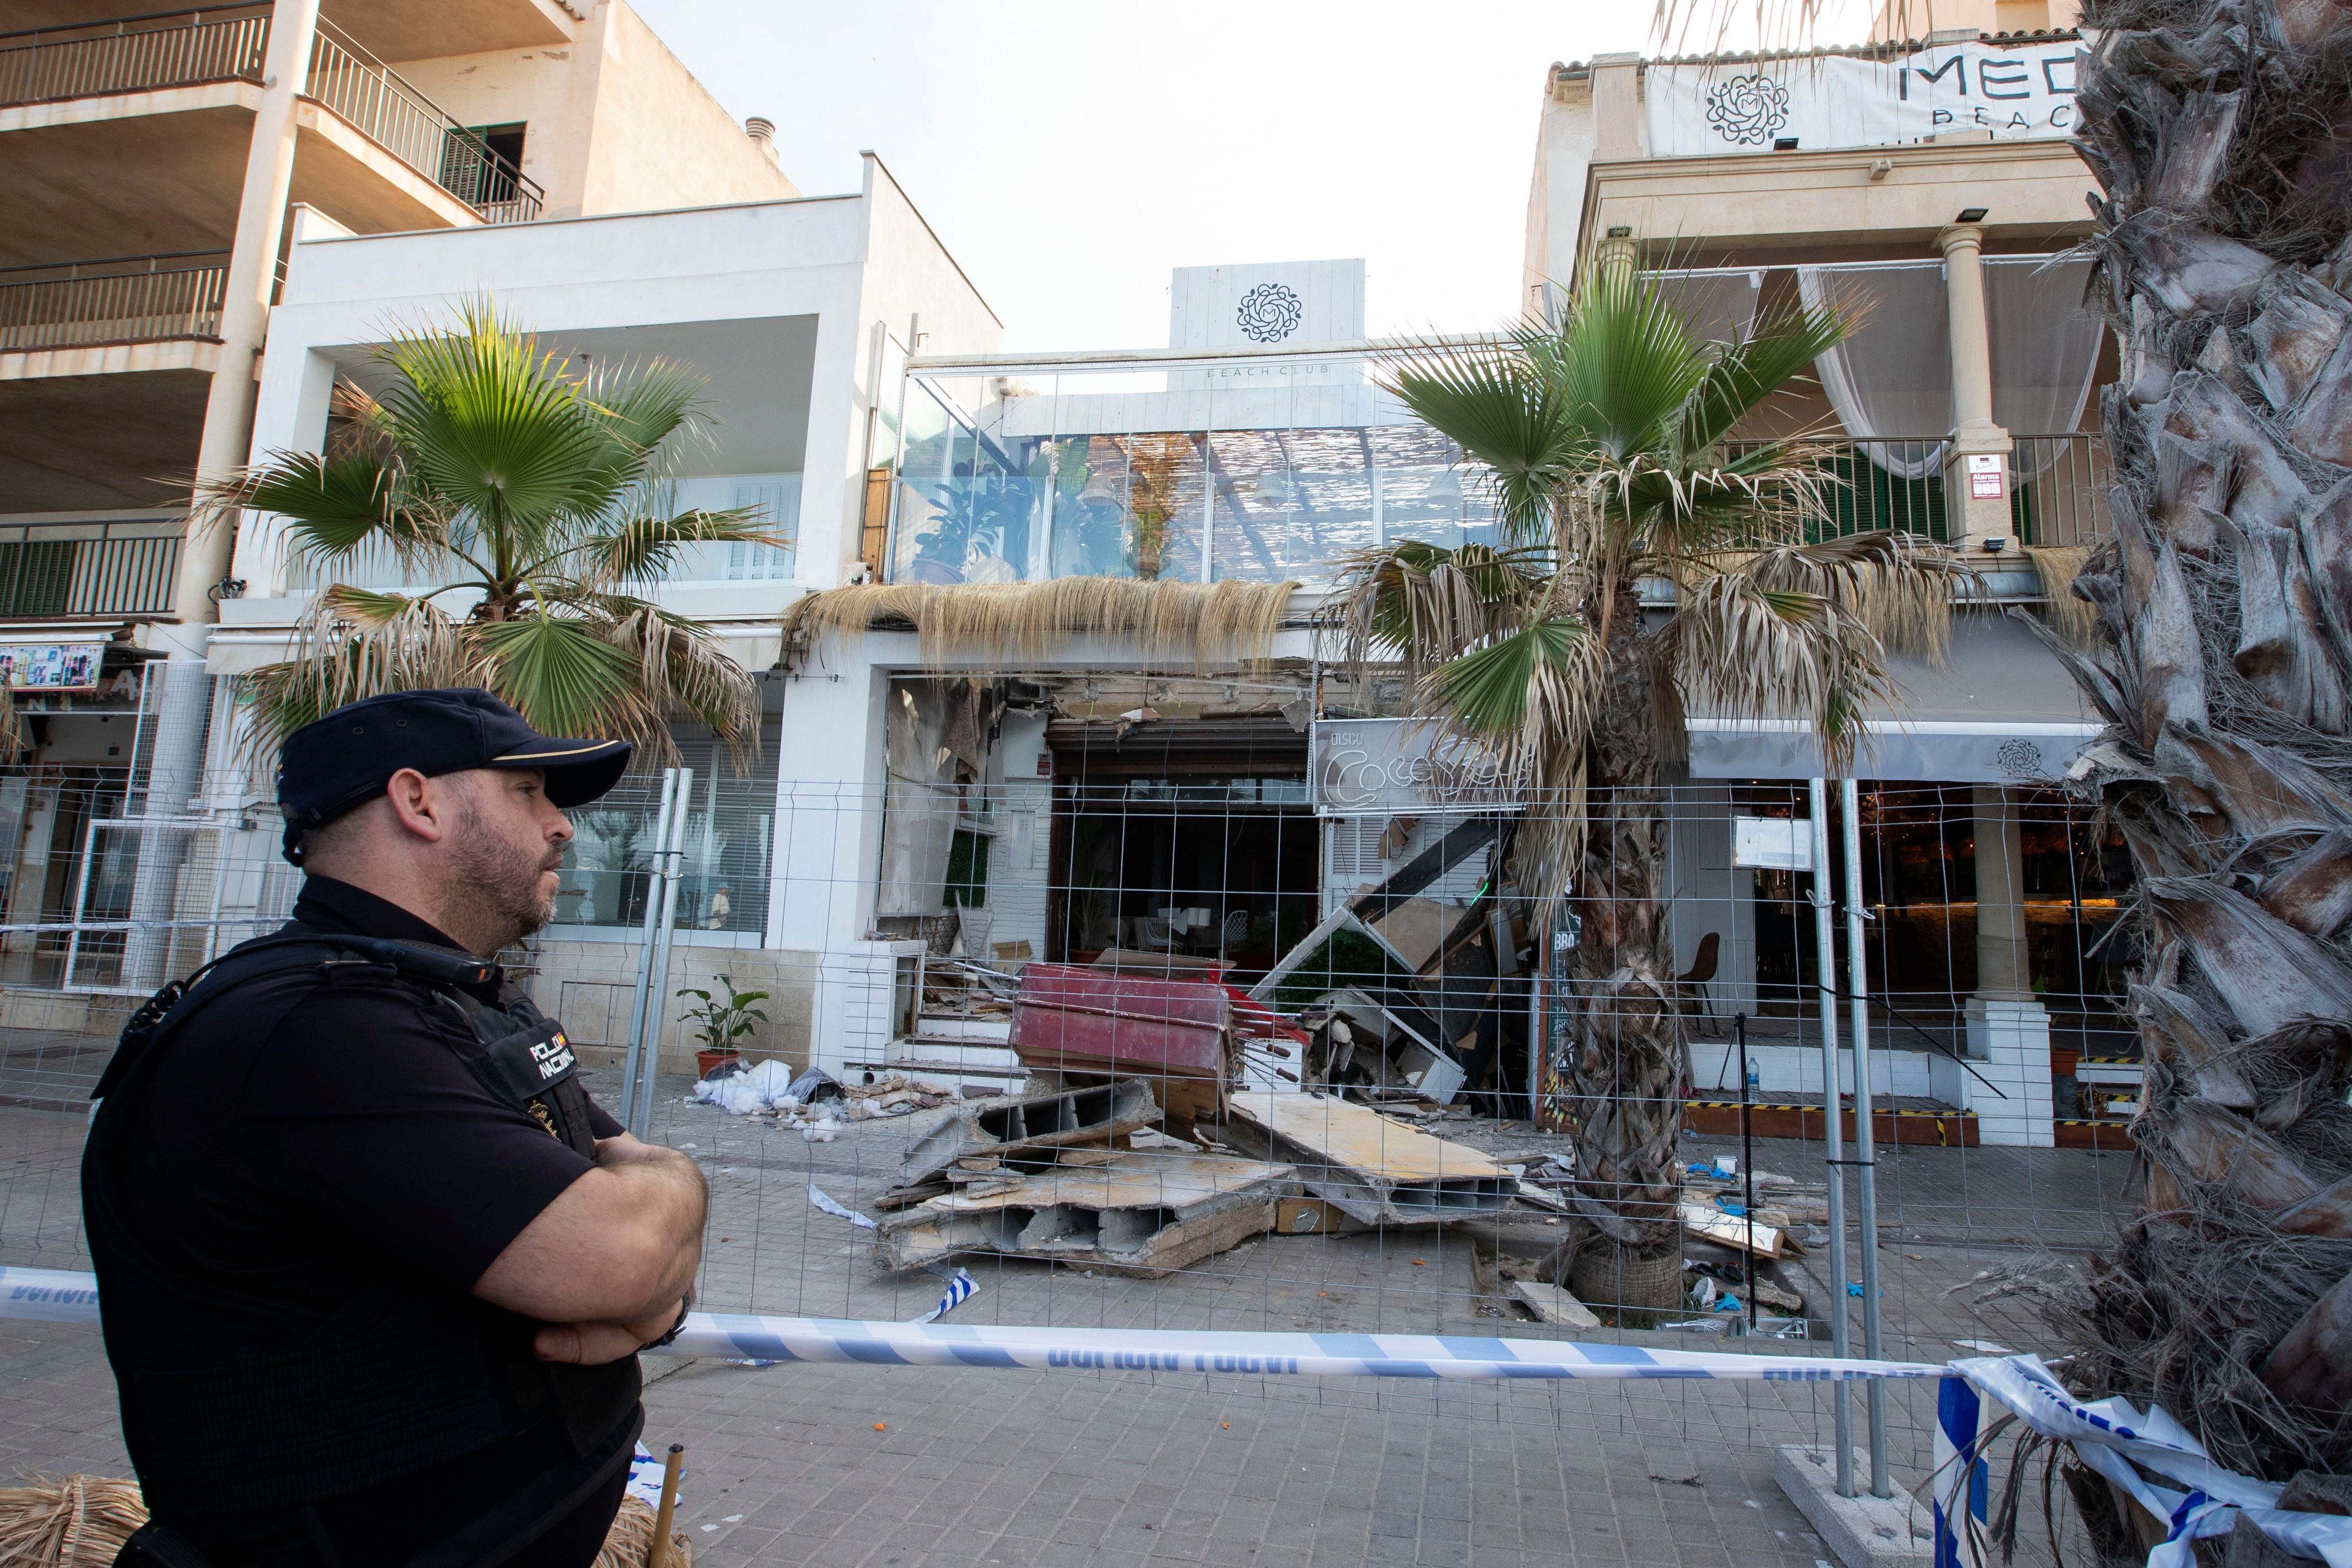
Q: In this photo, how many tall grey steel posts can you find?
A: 4